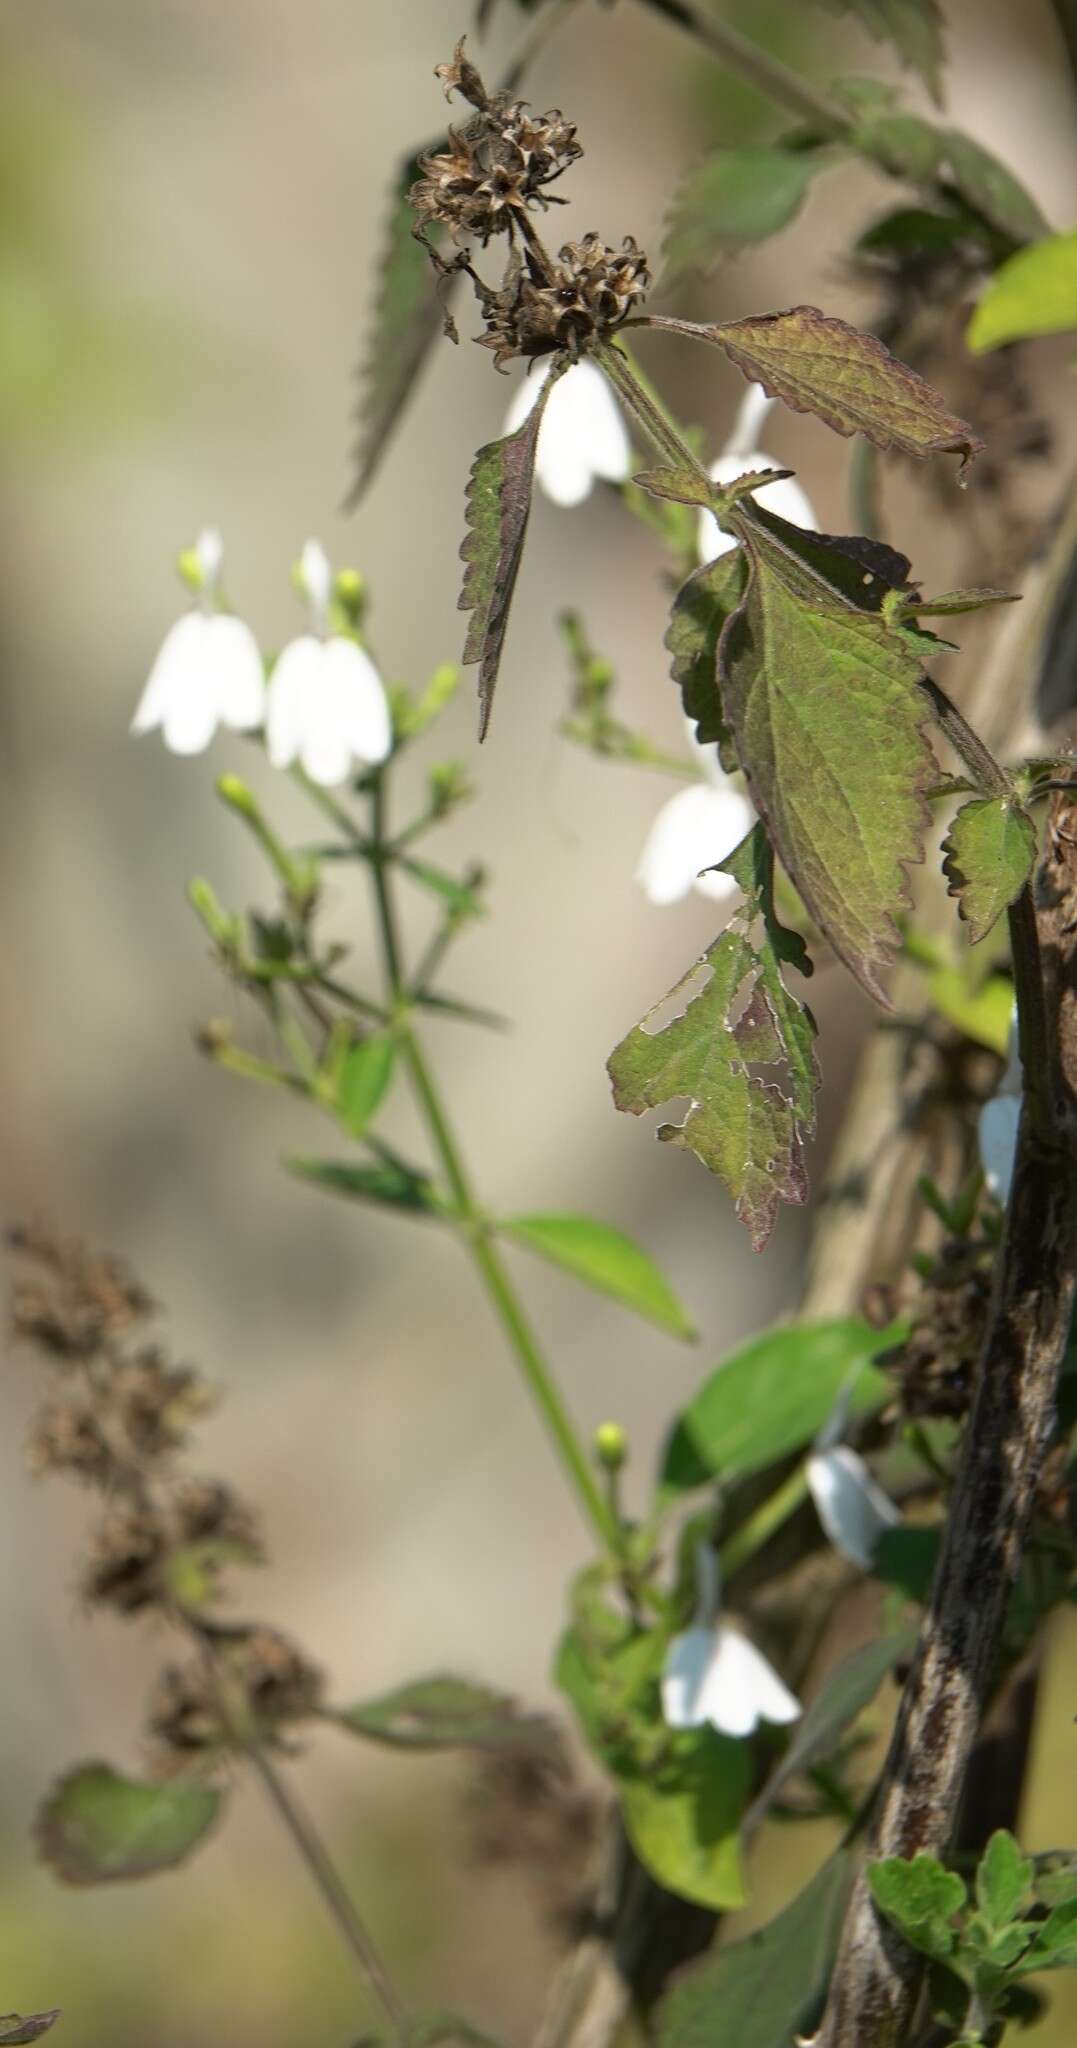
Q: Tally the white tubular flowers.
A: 8